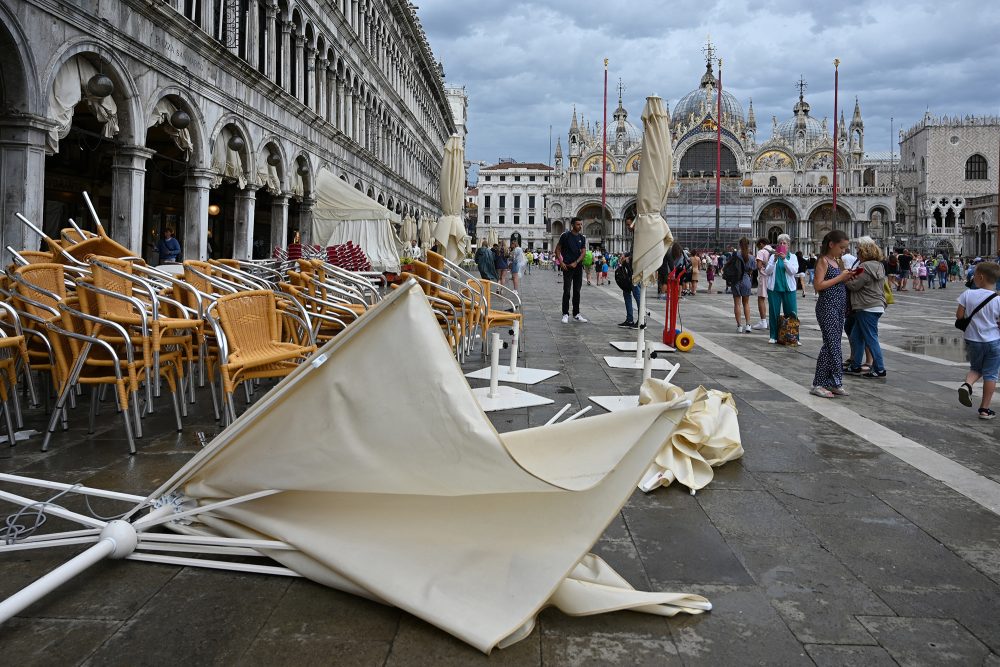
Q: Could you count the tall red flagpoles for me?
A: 3